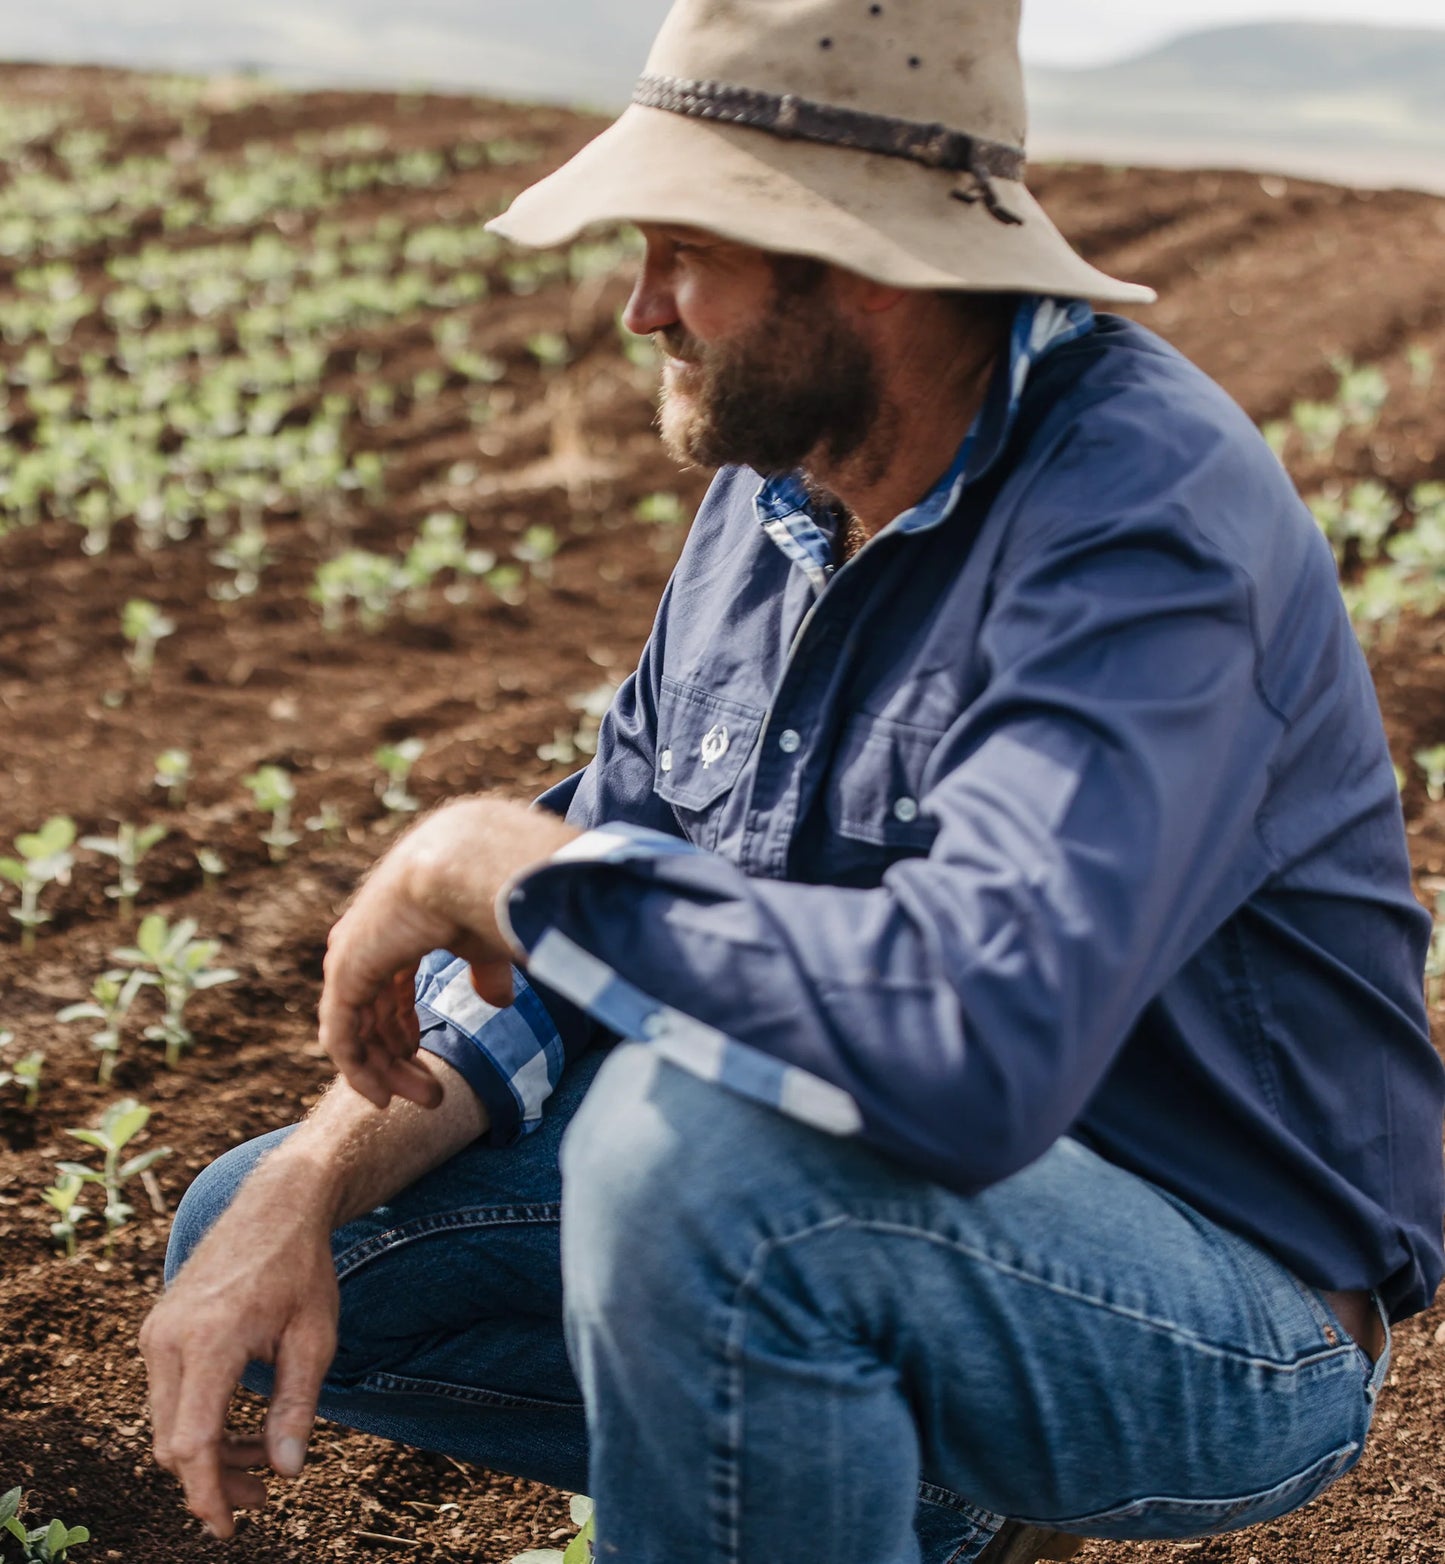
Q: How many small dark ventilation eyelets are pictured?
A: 3